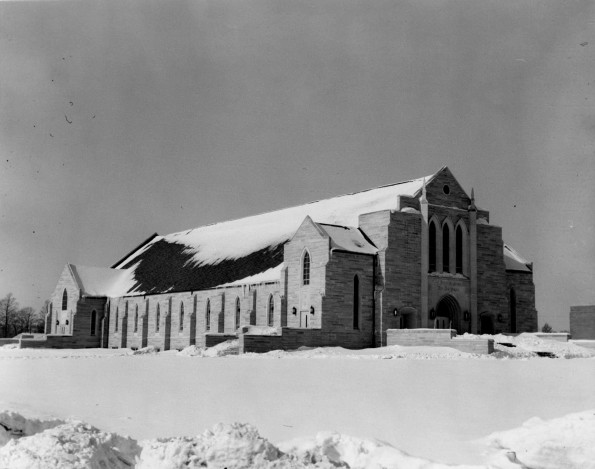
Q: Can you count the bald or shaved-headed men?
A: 0